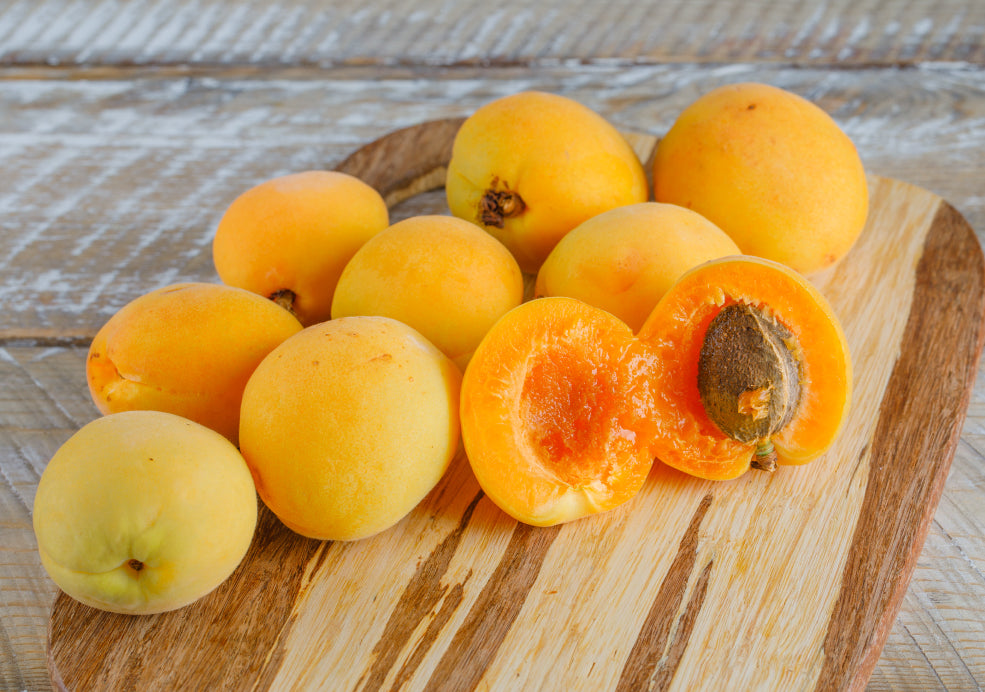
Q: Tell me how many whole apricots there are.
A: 8